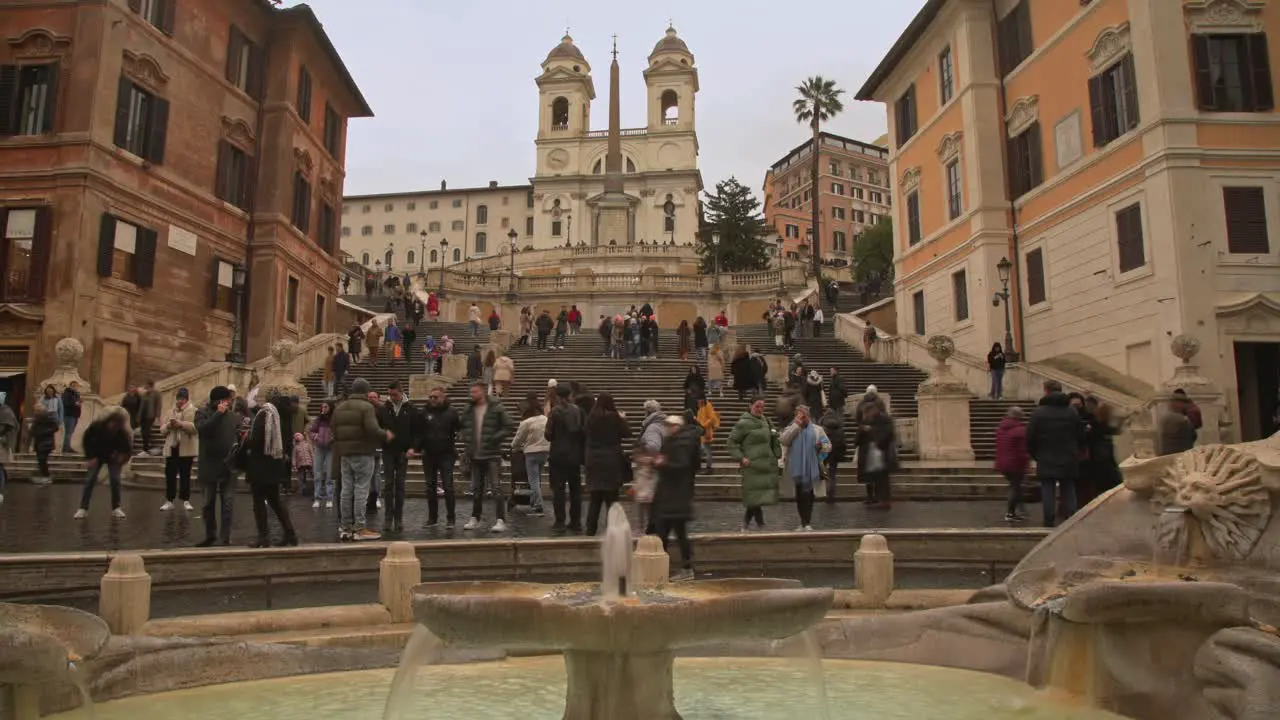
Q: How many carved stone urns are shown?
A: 4